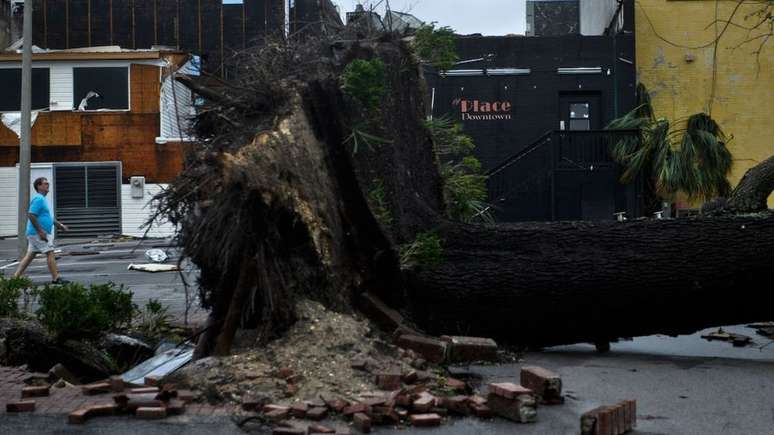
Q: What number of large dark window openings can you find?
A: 2